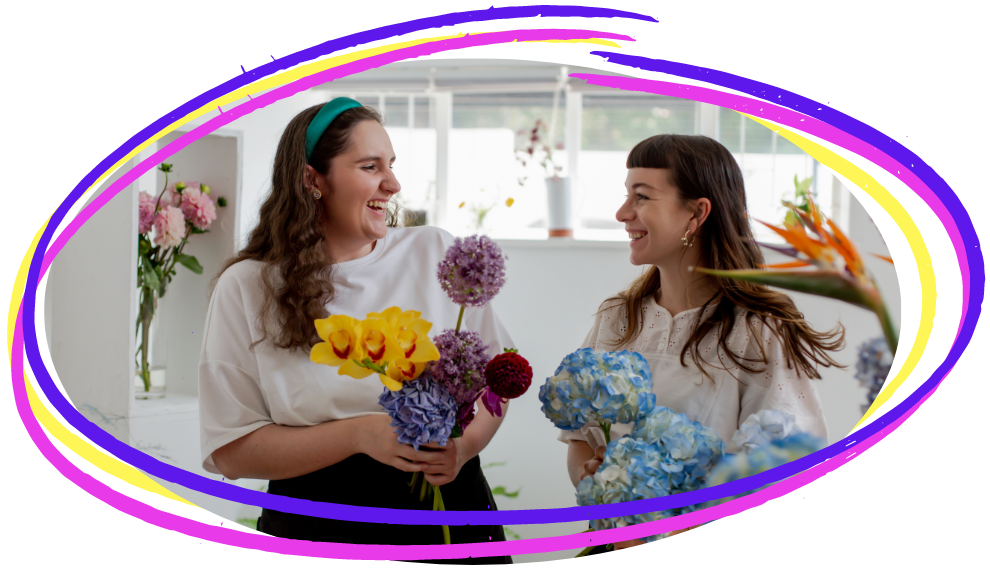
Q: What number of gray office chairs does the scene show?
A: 0